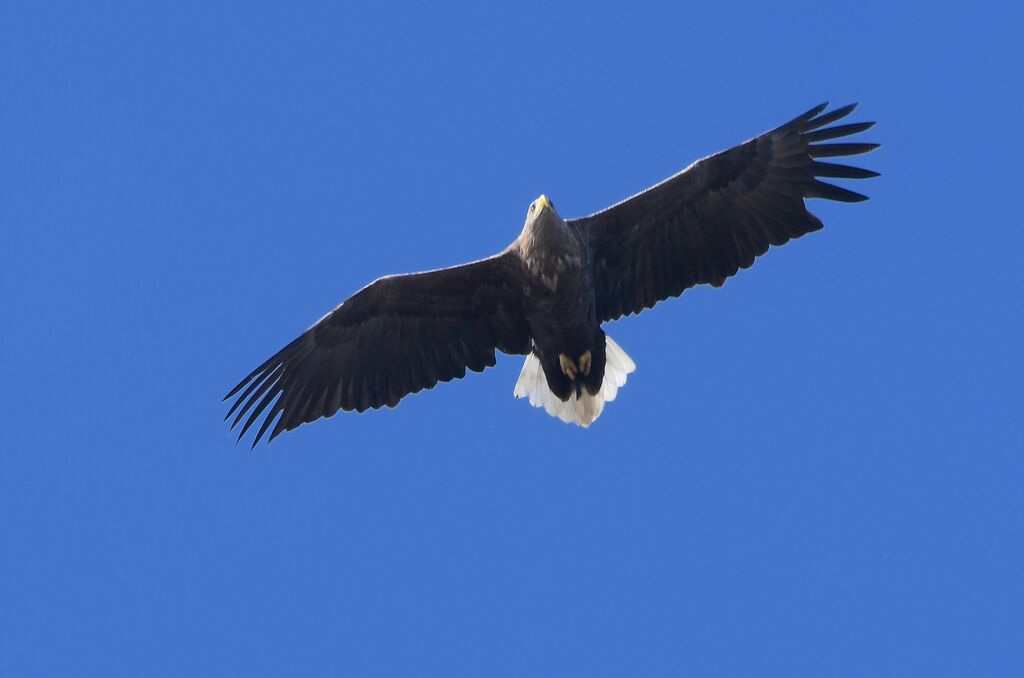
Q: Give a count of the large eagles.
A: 1